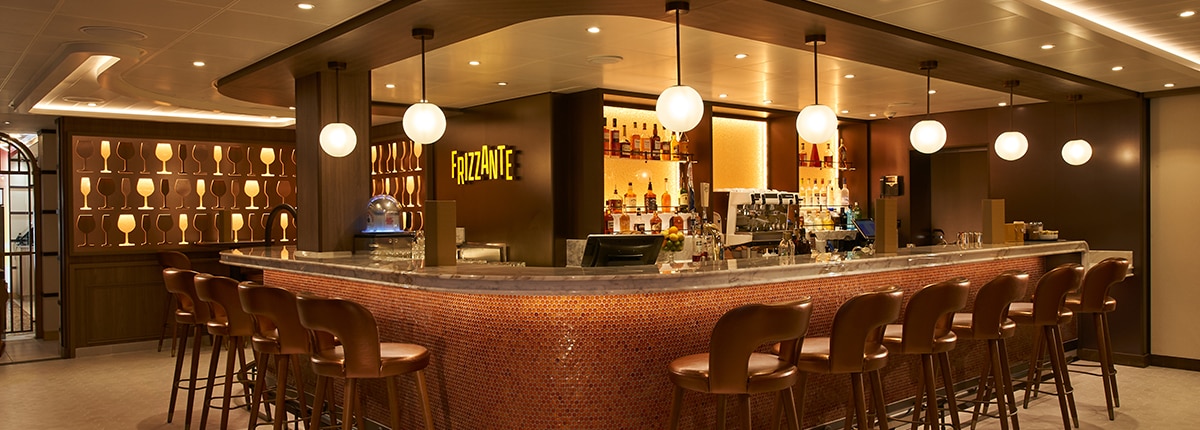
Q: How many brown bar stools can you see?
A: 11